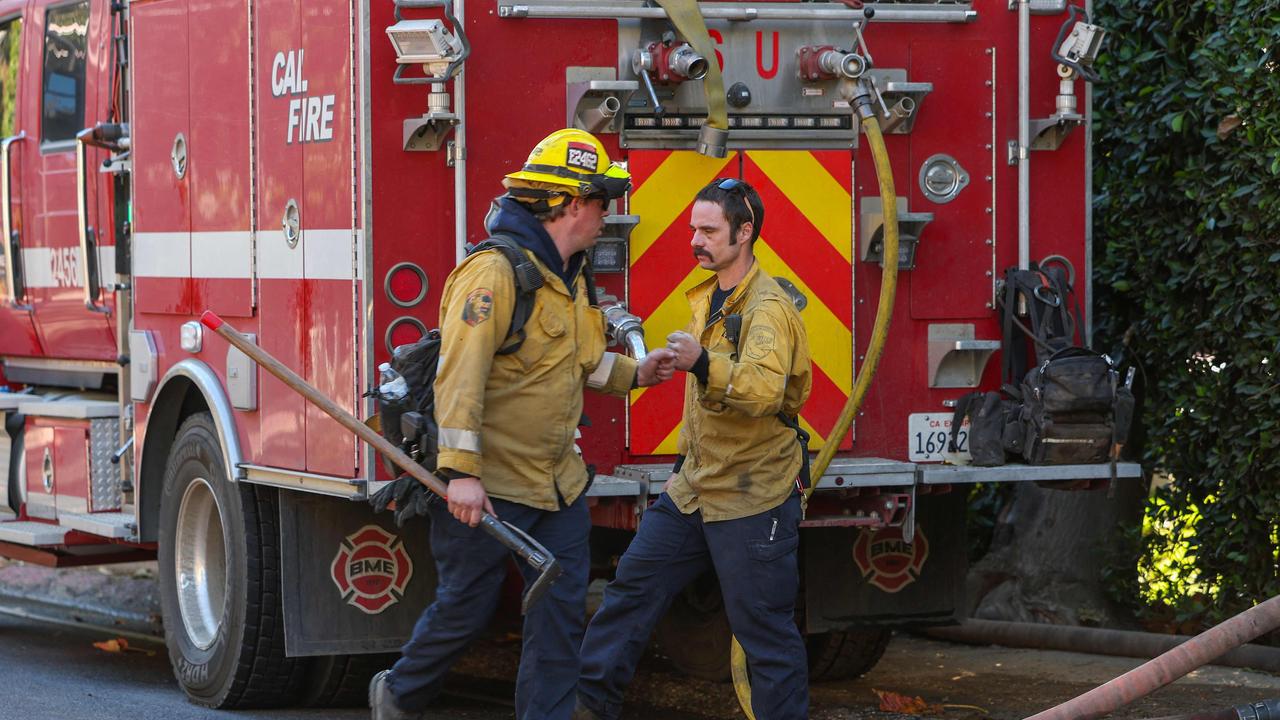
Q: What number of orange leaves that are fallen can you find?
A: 2